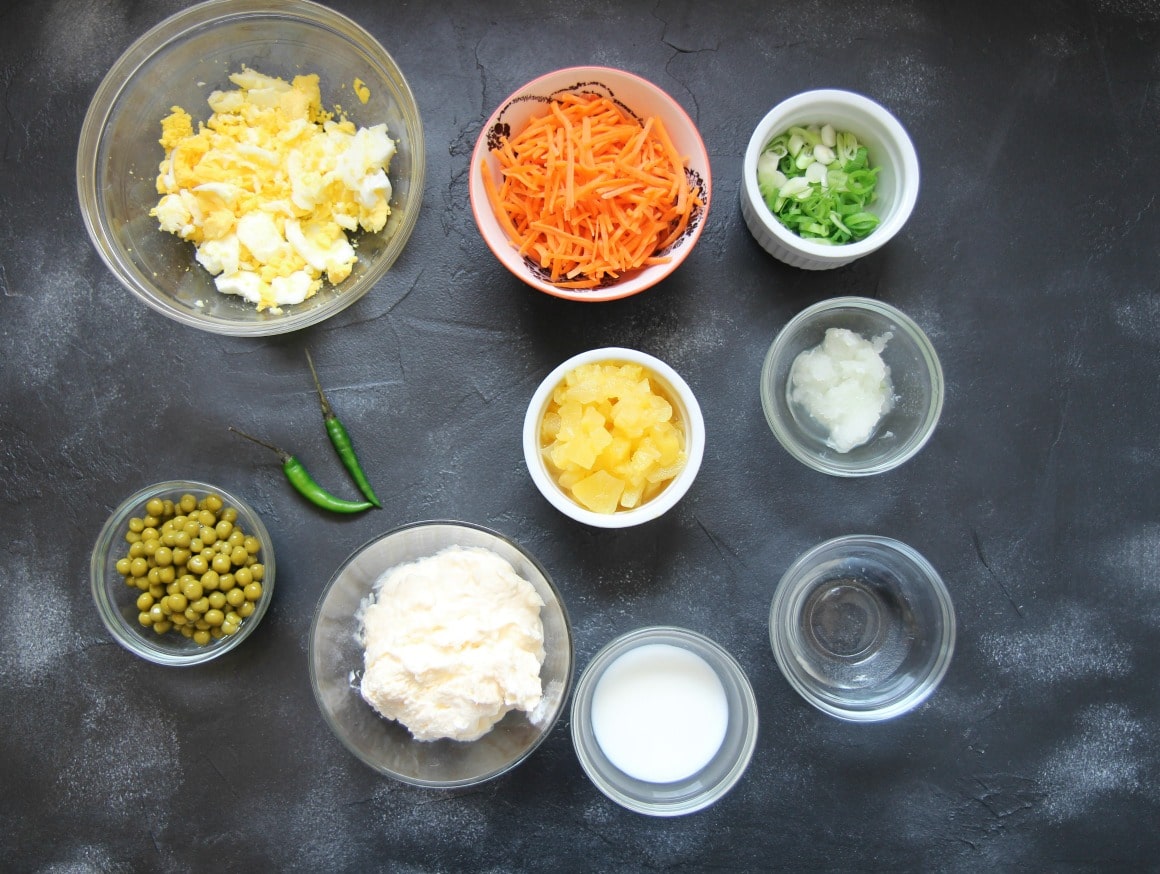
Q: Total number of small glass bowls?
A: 4